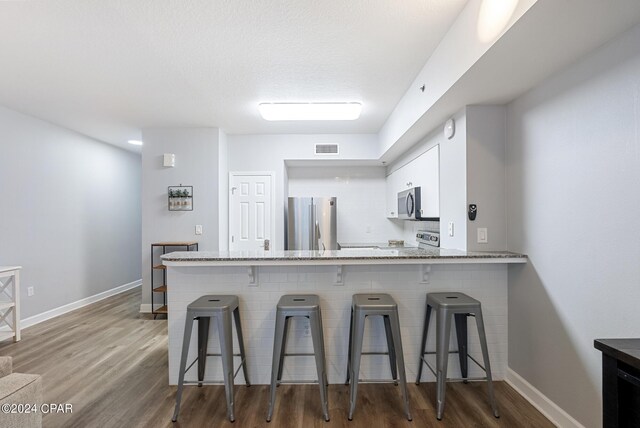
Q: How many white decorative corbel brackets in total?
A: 3